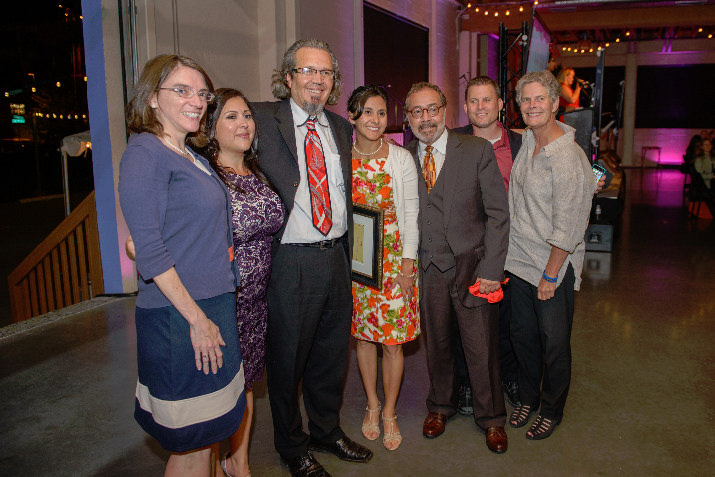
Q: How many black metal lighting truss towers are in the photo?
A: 1